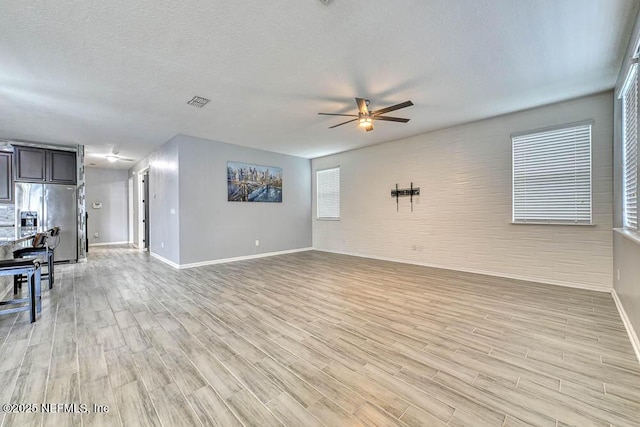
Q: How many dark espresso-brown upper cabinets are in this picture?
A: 3